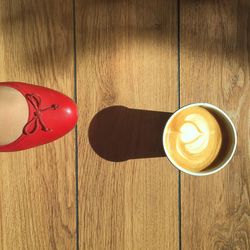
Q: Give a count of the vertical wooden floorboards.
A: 3